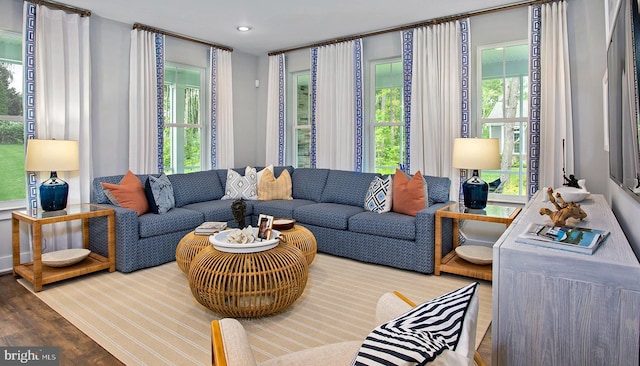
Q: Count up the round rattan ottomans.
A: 3